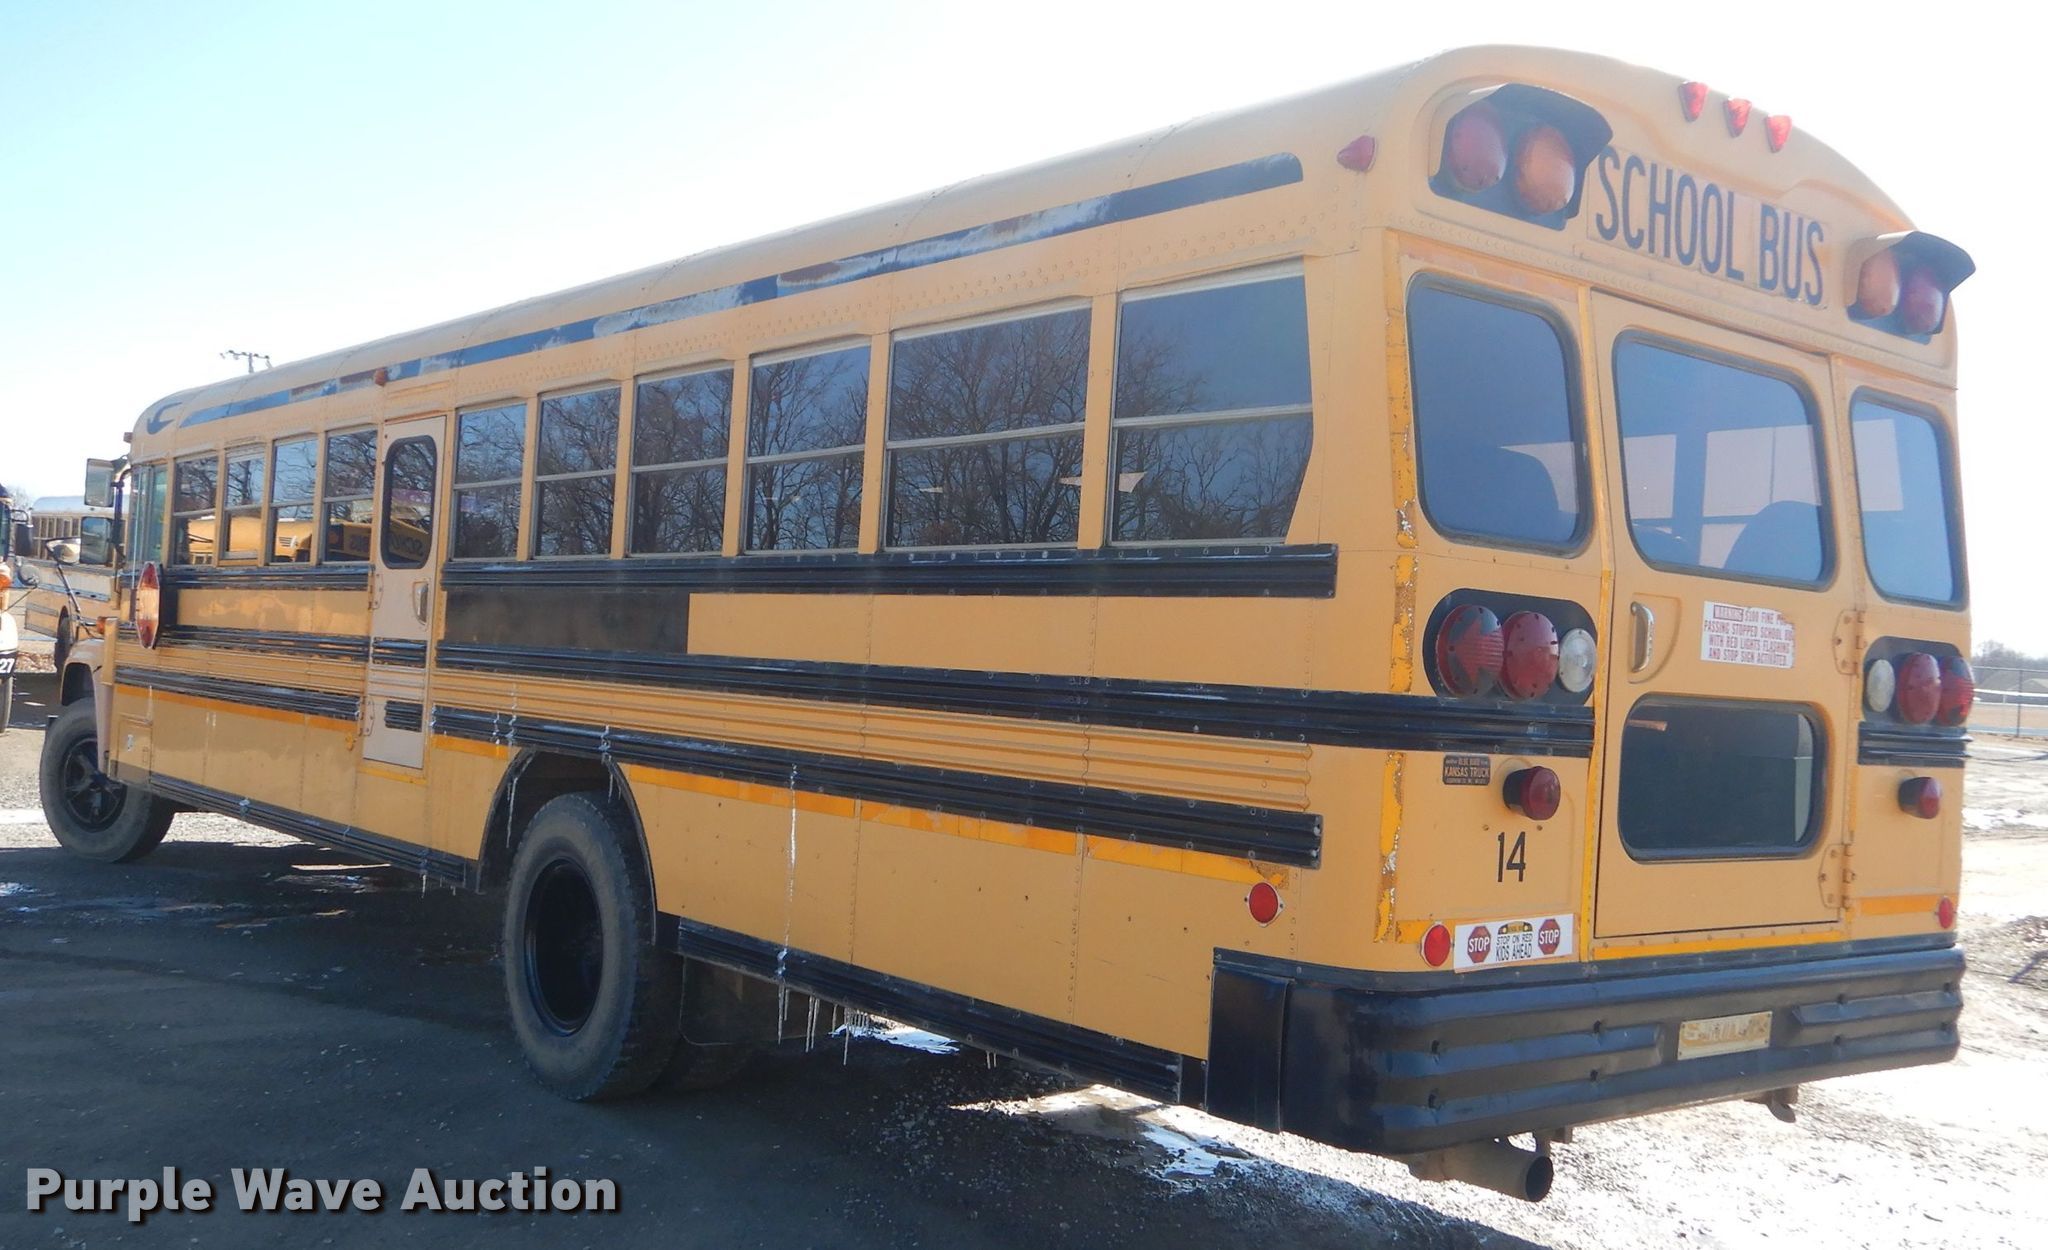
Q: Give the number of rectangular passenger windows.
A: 10